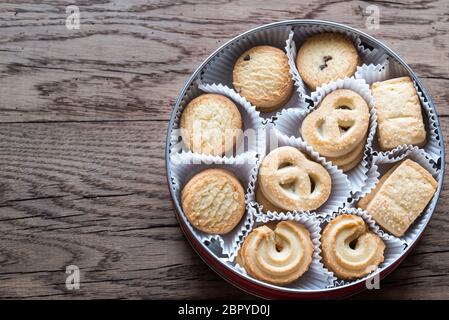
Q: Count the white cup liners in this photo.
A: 10